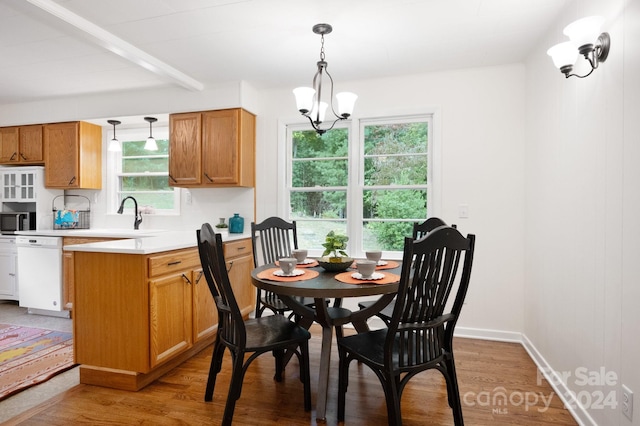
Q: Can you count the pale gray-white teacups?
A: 4